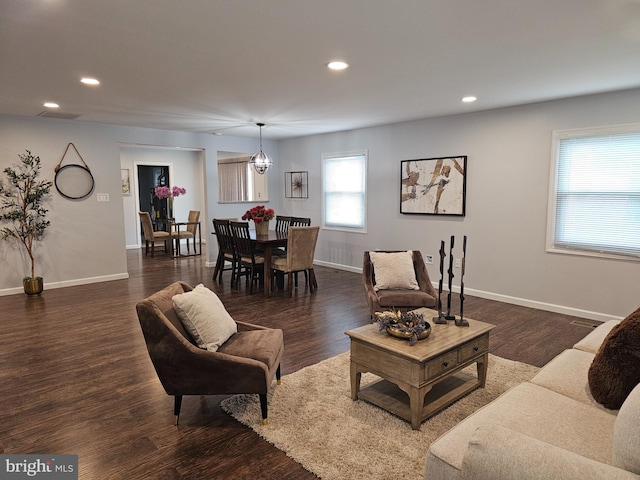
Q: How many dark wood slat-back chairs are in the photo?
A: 4